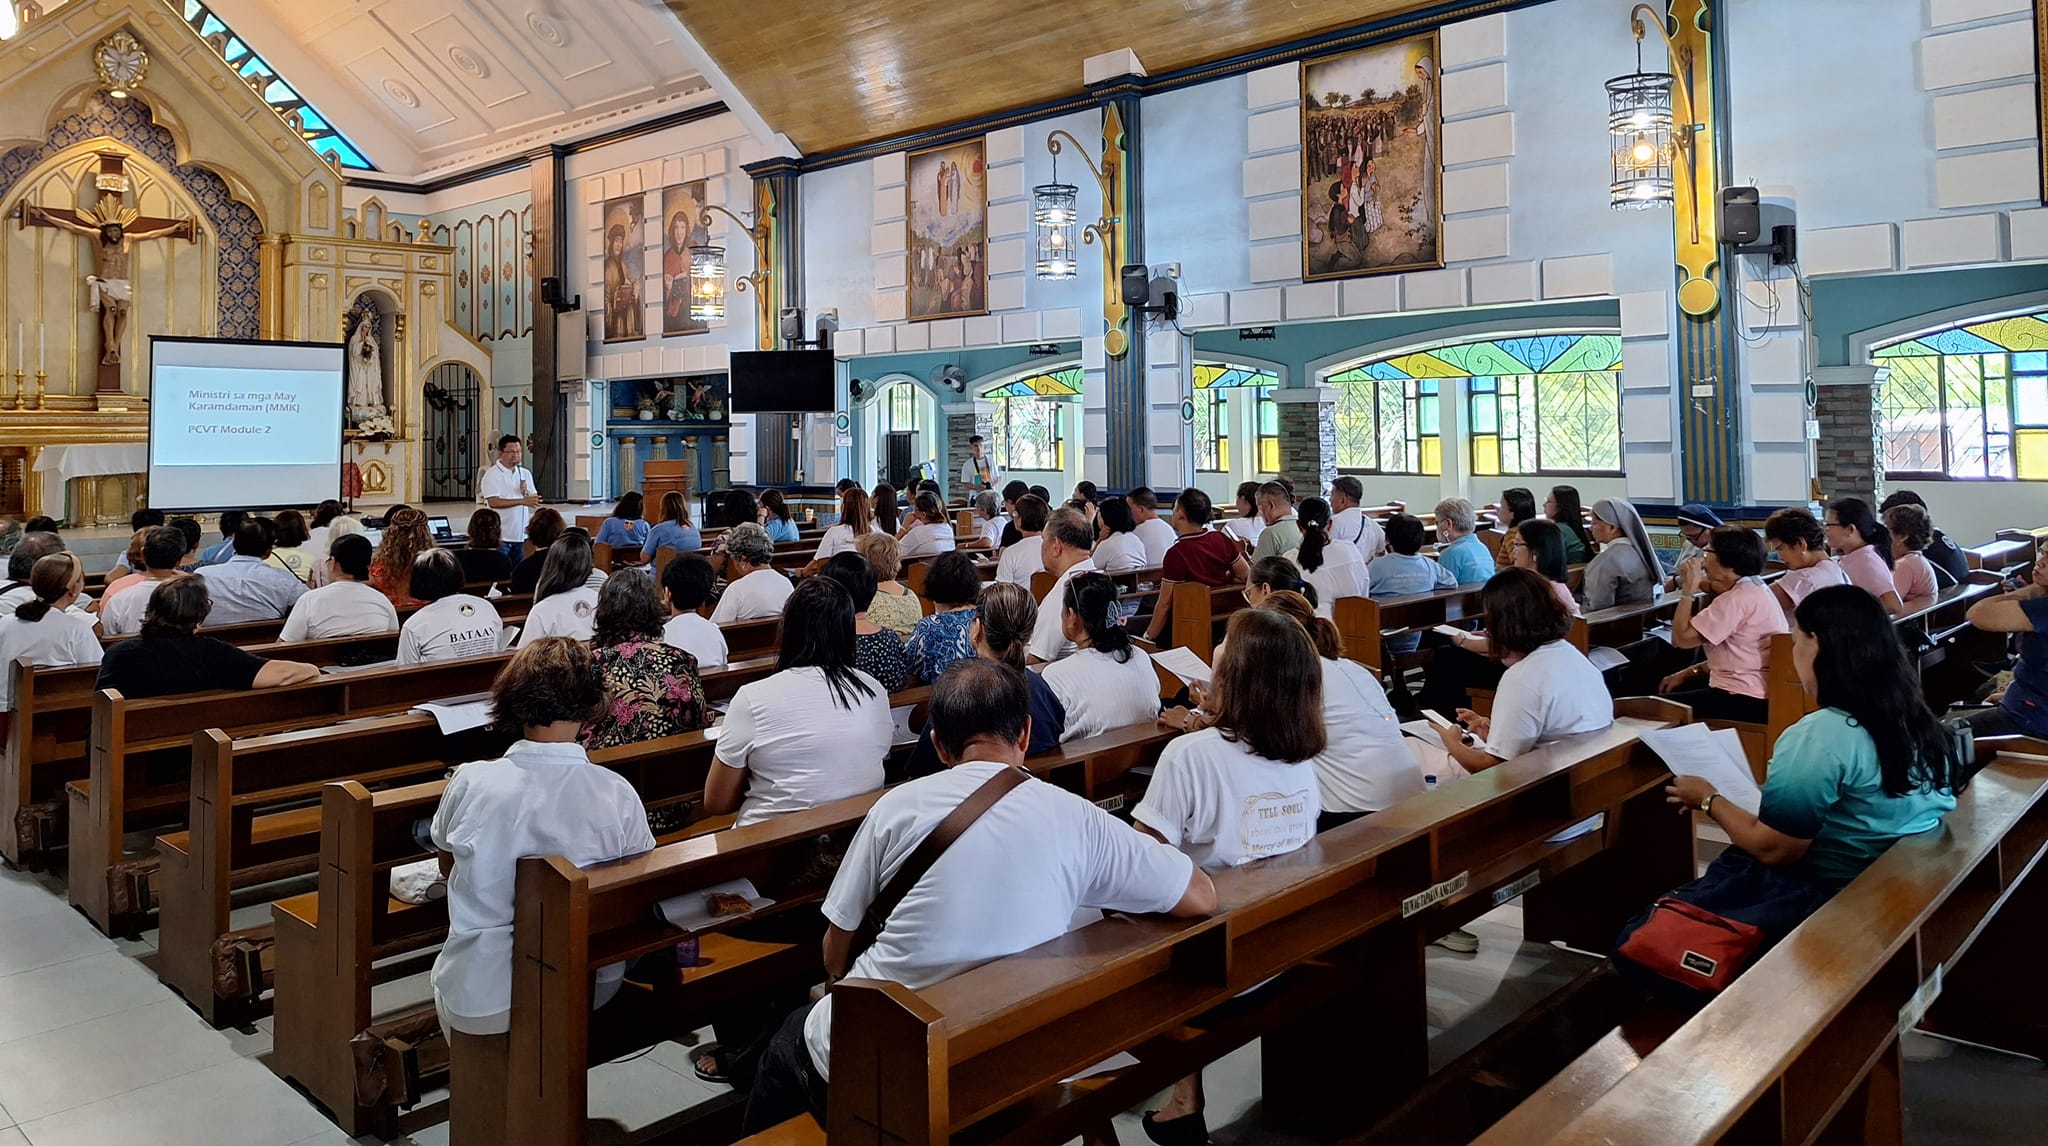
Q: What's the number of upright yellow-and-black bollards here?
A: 0